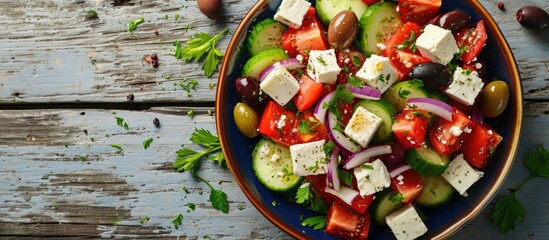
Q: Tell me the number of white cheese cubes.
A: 11